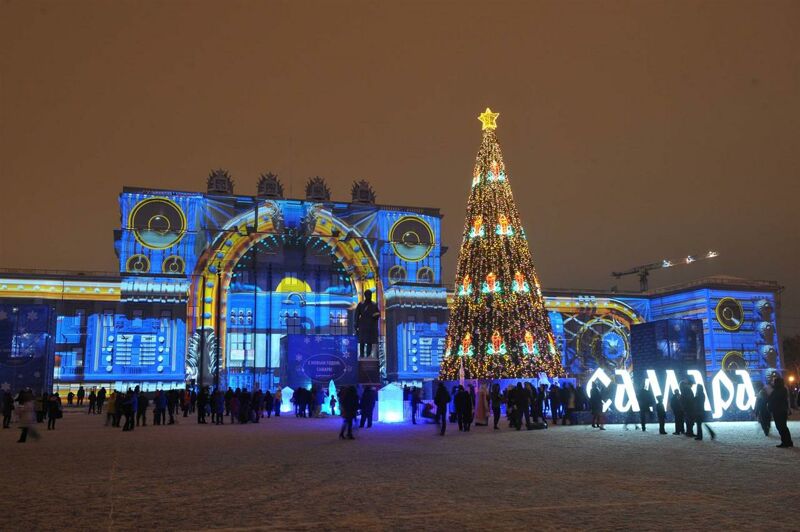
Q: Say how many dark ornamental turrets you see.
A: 4